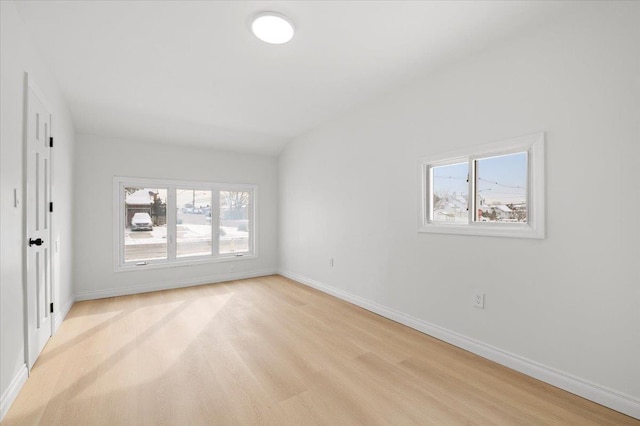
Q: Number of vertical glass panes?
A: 5